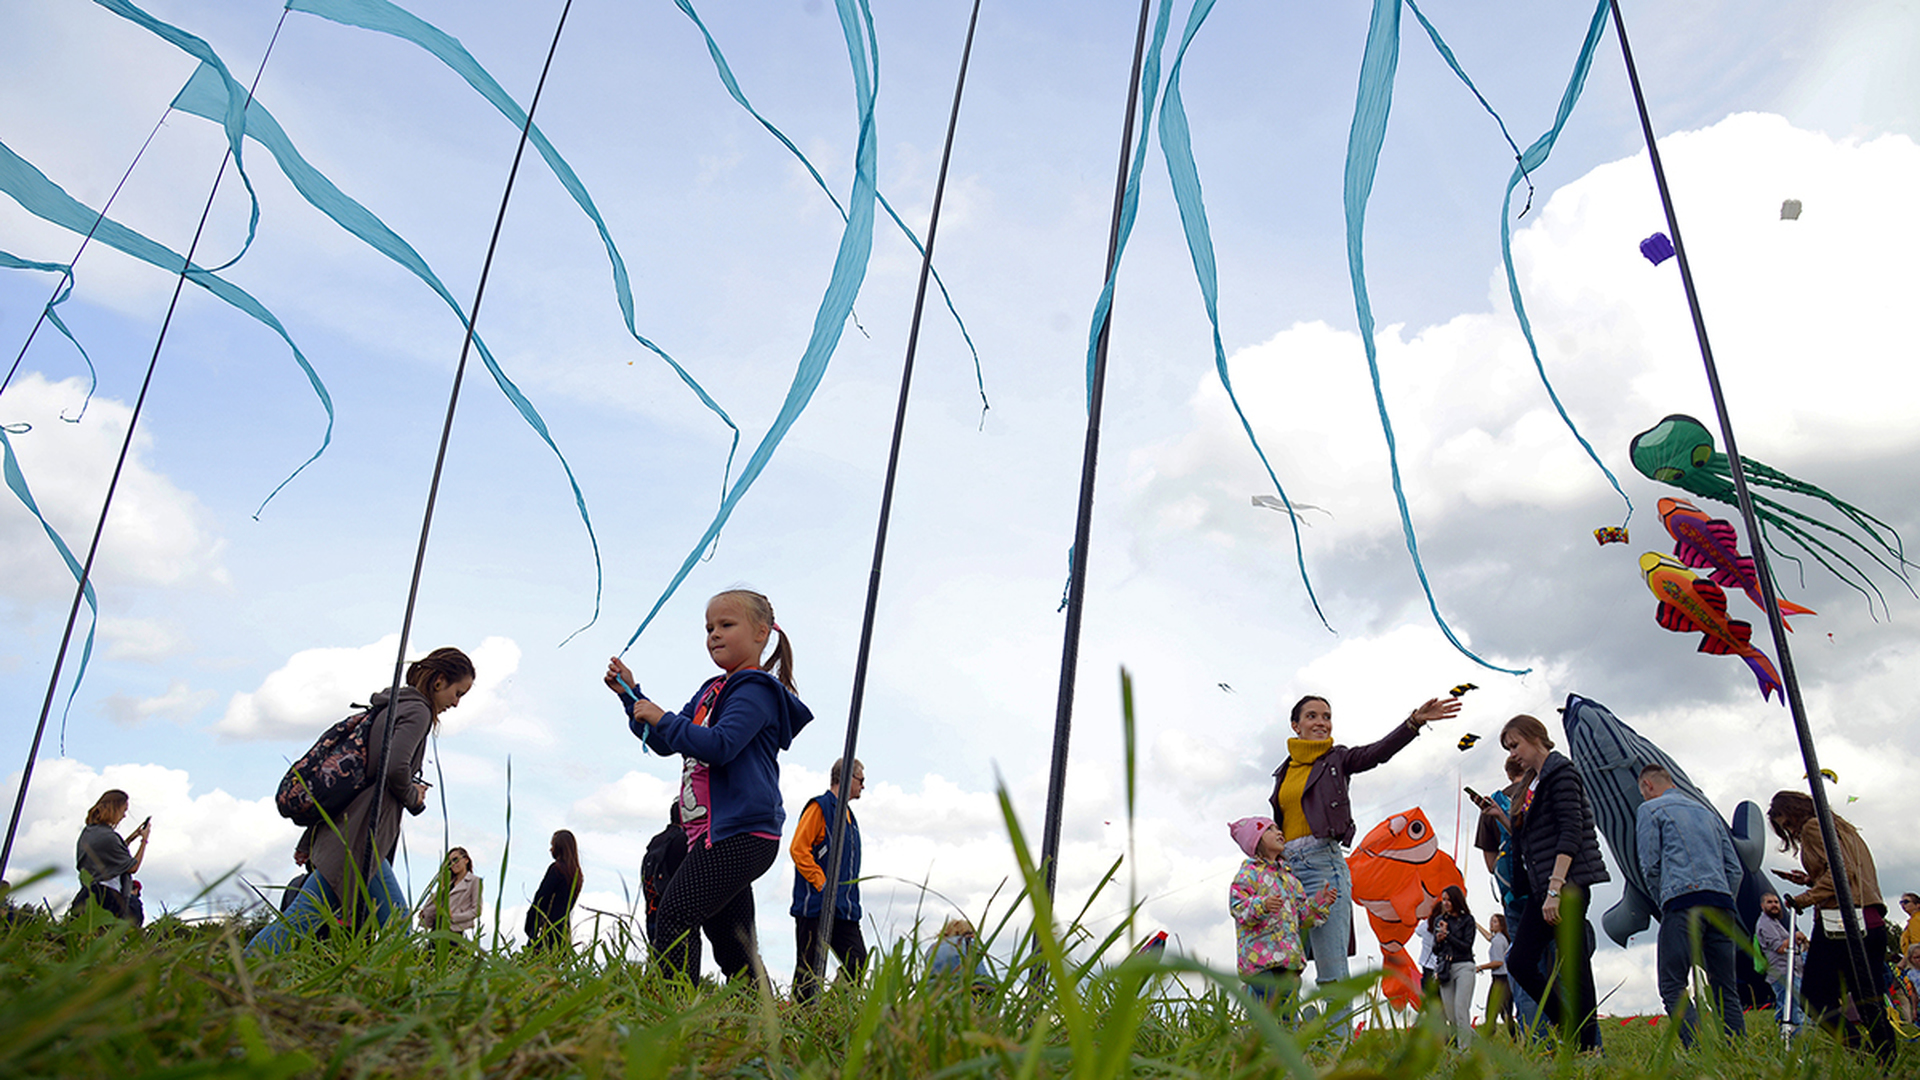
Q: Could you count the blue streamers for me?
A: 14